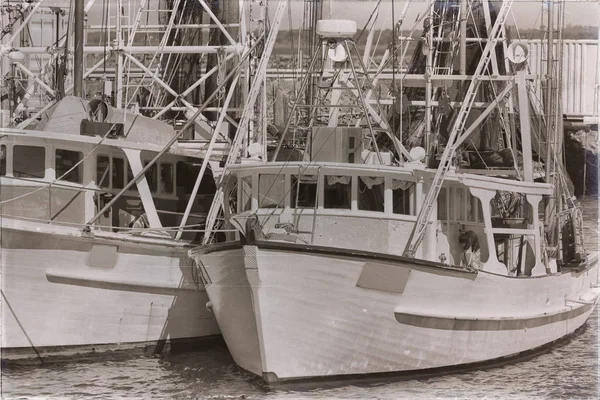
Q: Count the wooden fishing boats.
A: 2